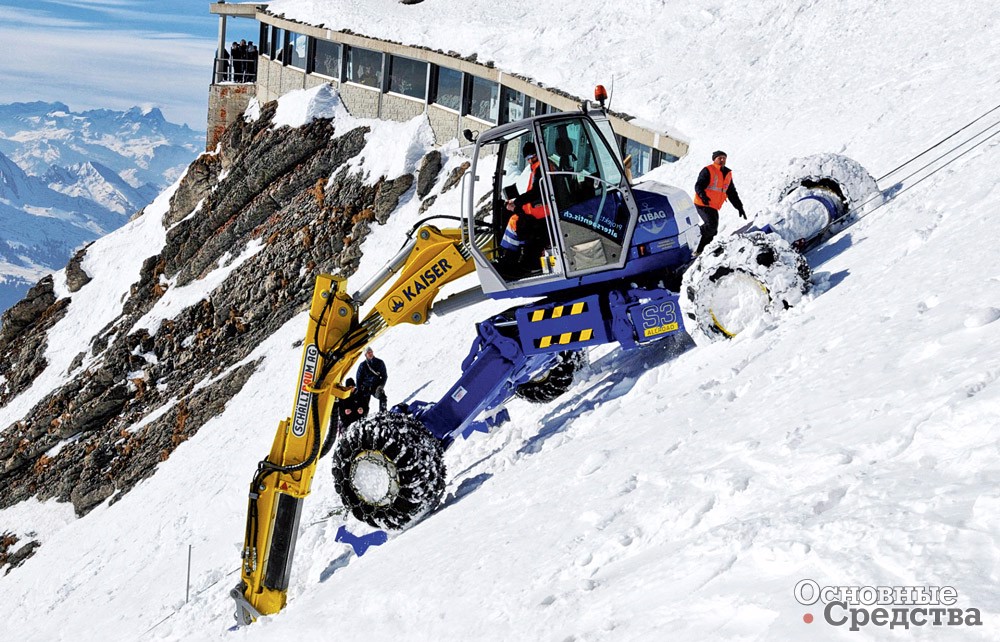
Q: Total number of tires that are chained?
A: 4